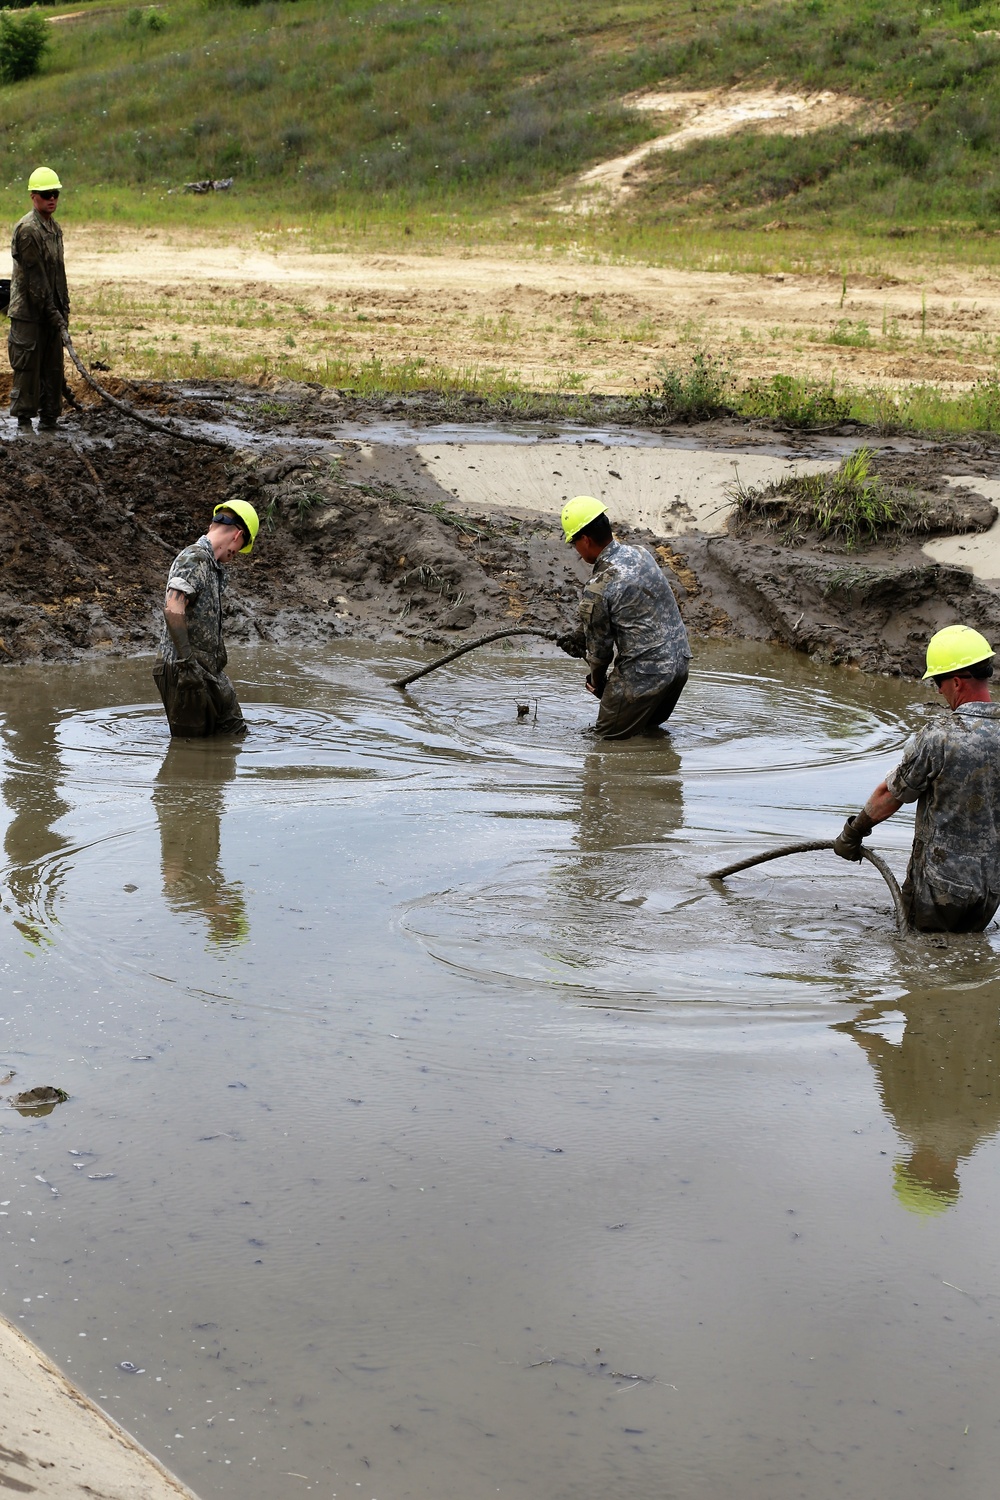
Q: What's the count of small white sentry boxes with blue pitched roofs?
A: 0